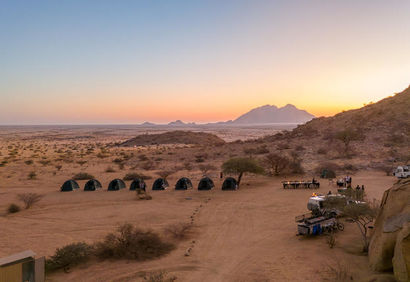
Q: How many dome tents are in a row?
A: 8